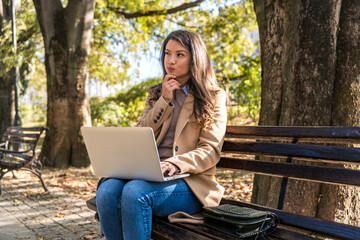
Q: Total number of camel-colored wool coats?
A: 1